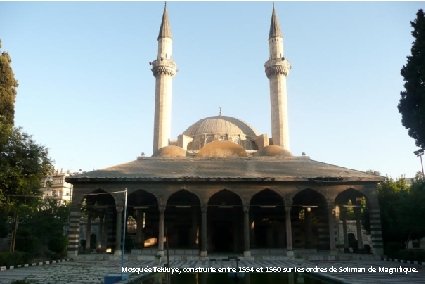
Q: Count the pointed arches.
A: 7